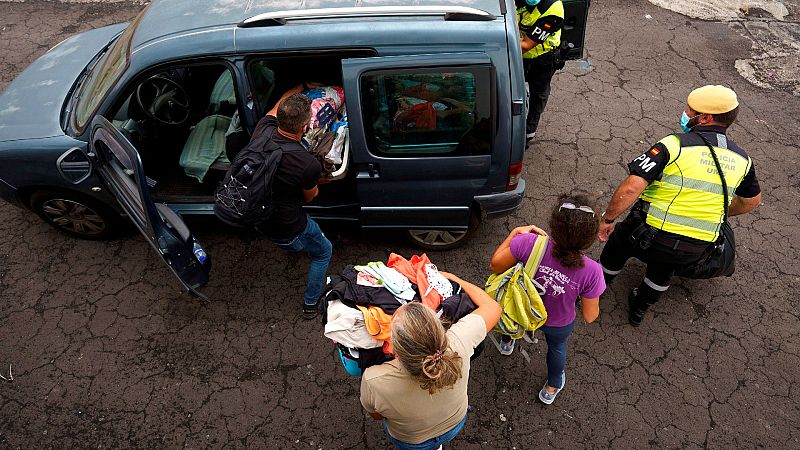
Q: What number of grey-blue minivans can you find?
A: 1